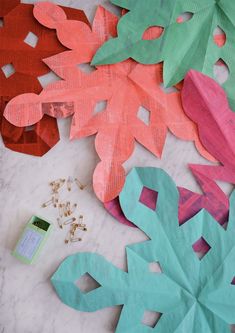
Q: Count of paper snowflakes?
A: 5